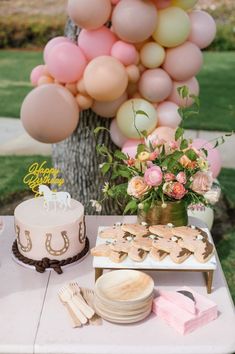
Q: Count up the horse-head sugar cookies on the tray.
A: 9